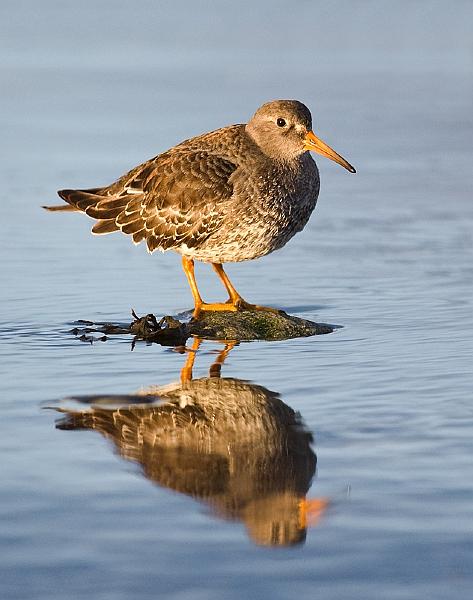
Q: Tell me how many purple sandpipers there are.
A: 1